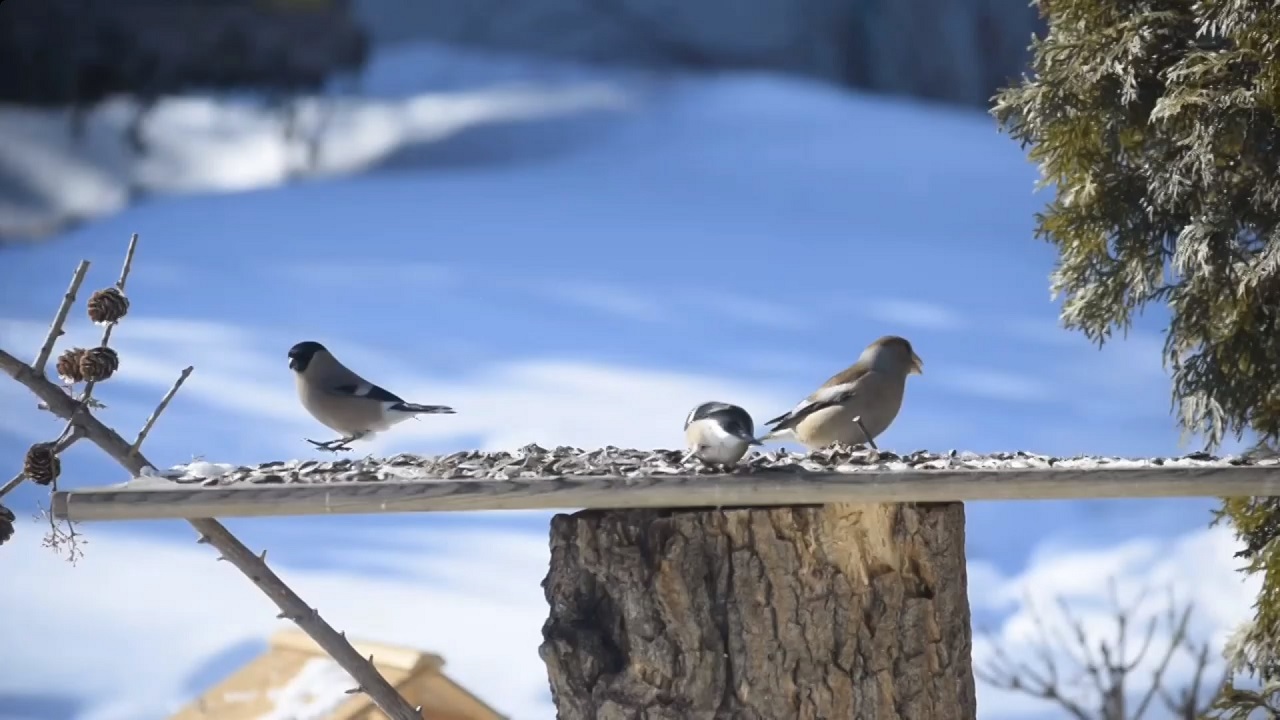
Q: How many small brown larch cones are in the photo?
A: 5